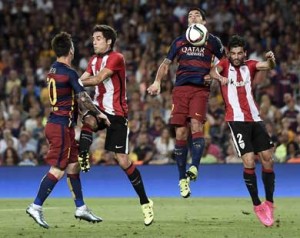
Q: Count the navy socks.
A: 4